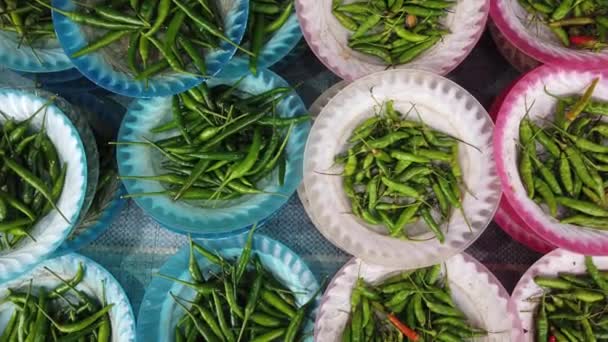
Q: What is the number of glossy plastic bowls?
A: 13